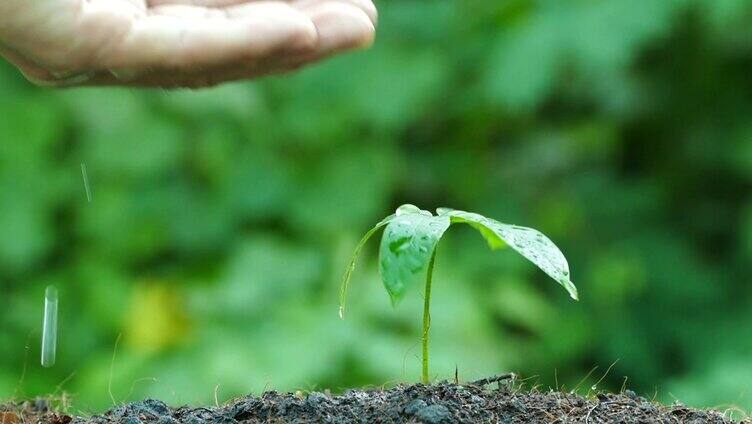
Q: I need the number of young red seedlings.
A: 0